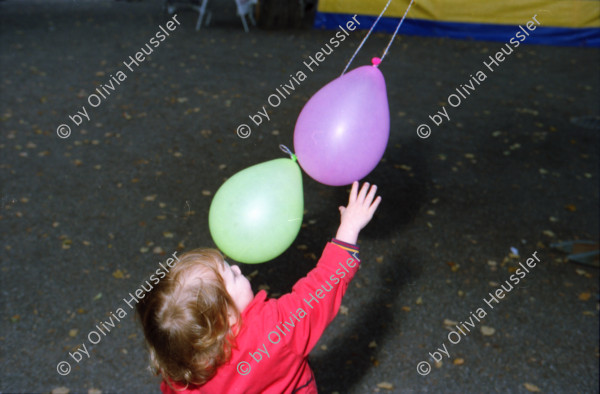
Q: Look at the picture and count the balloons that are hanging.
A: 2